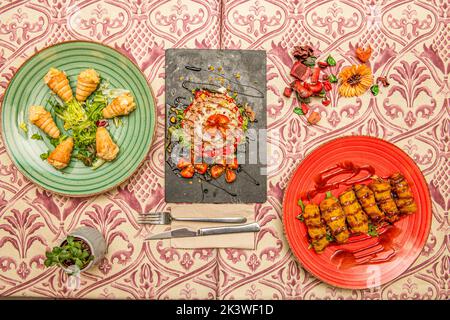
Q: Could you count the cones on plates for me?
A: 6